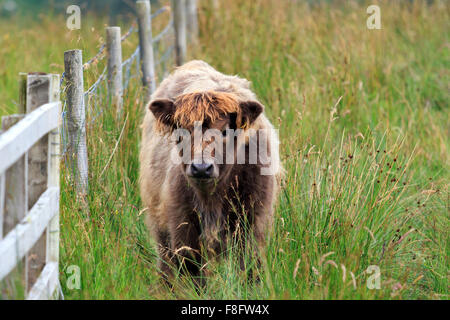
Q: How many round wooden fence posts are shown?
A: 5